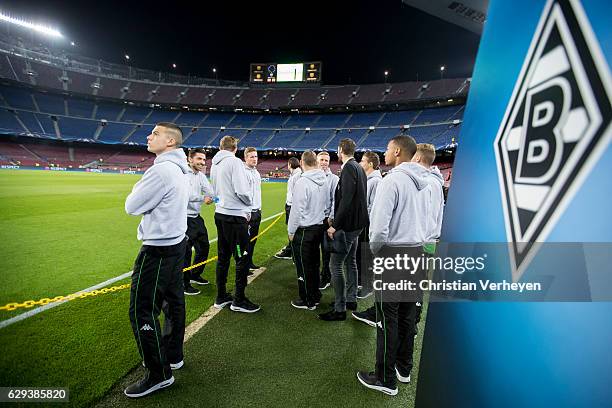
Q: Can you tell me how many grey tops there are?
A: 10